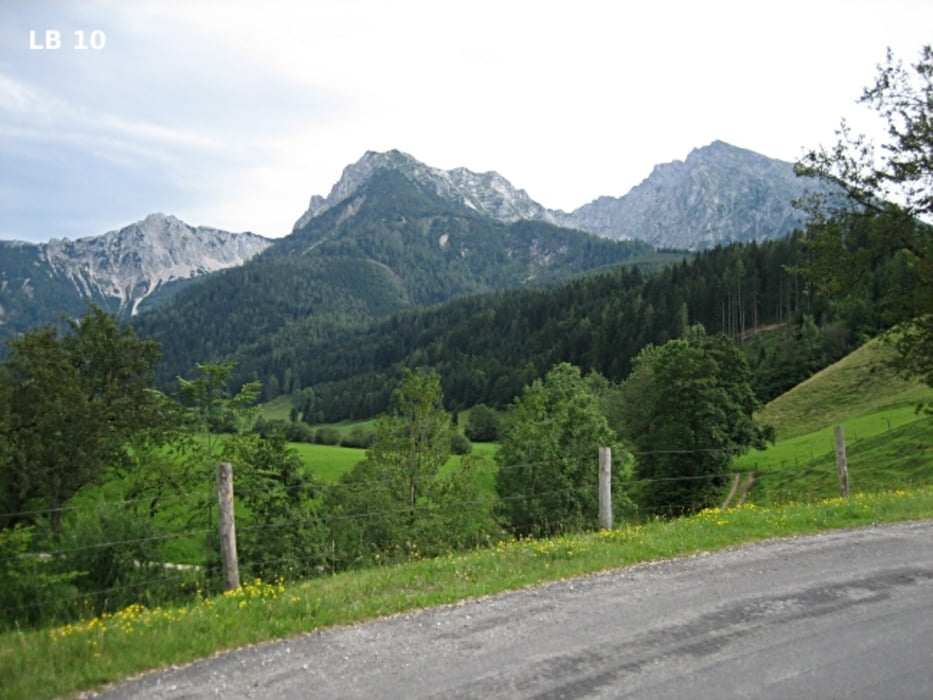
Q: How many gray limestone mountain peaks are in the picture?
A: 3